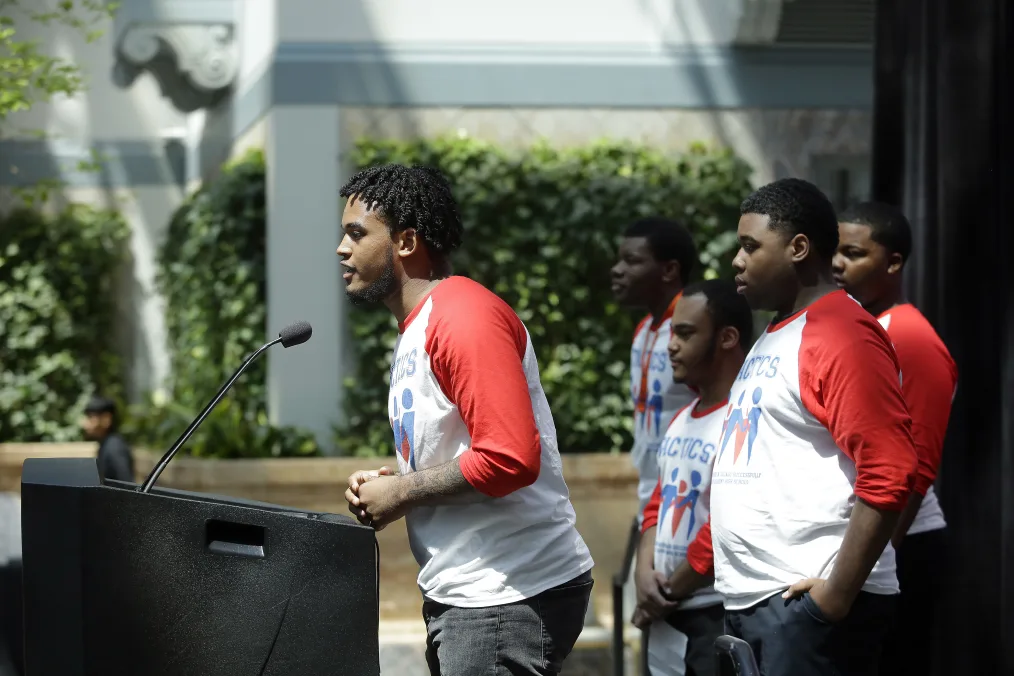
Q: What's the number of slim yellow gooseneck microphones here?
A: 0